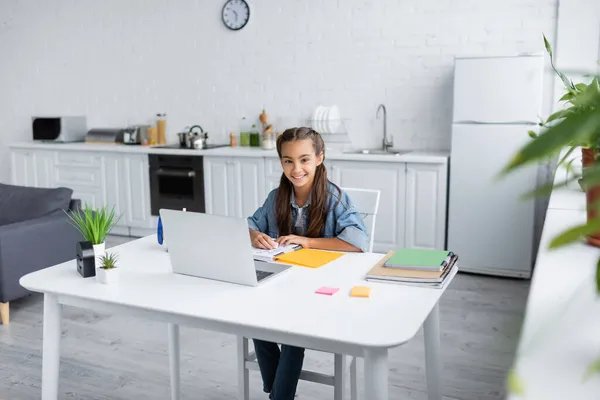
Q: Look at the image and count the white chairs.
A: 1